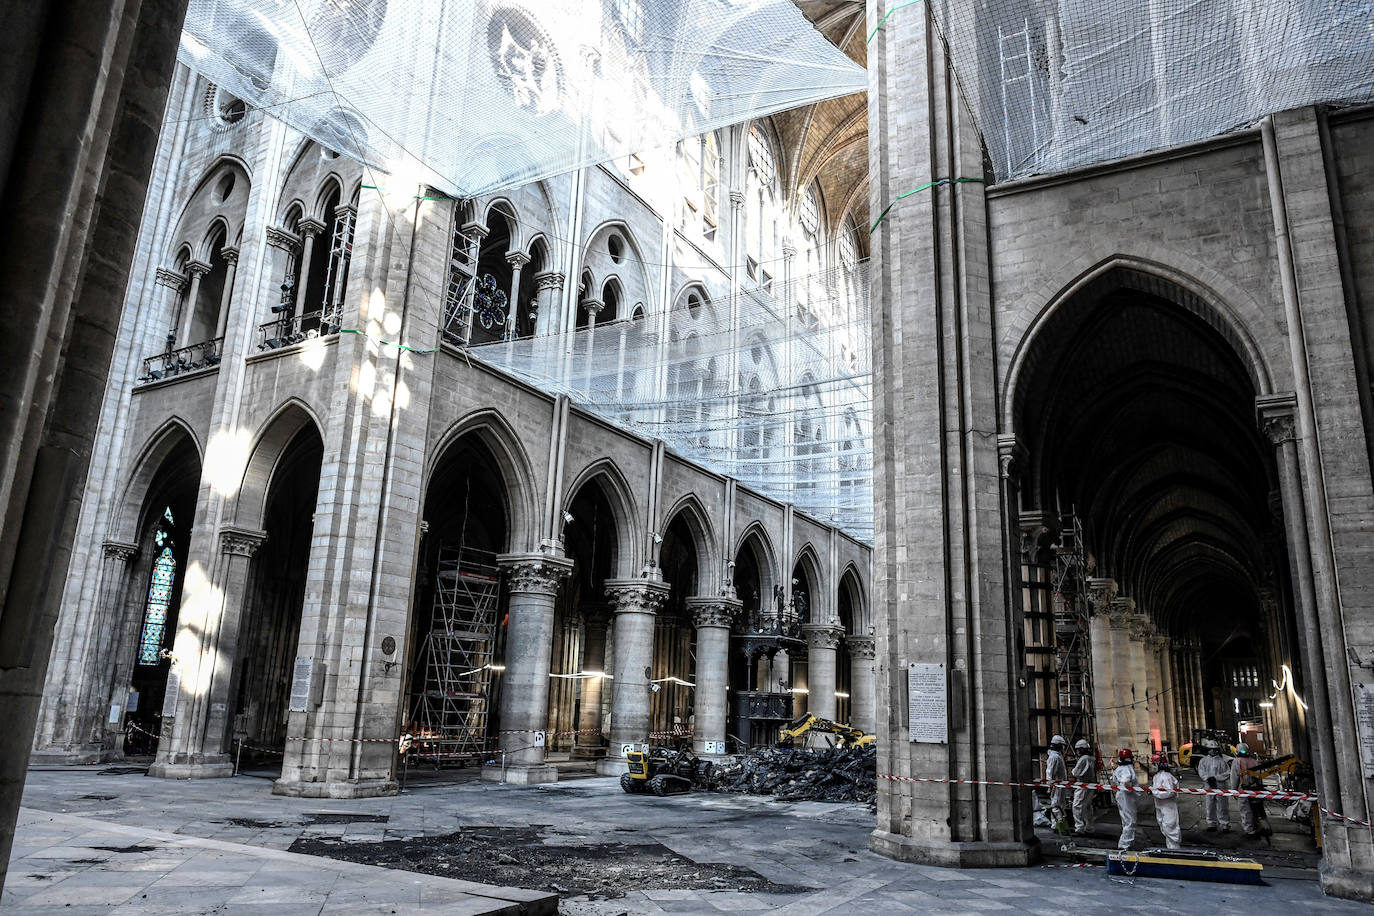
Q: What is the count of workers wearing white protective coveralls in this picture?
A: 6